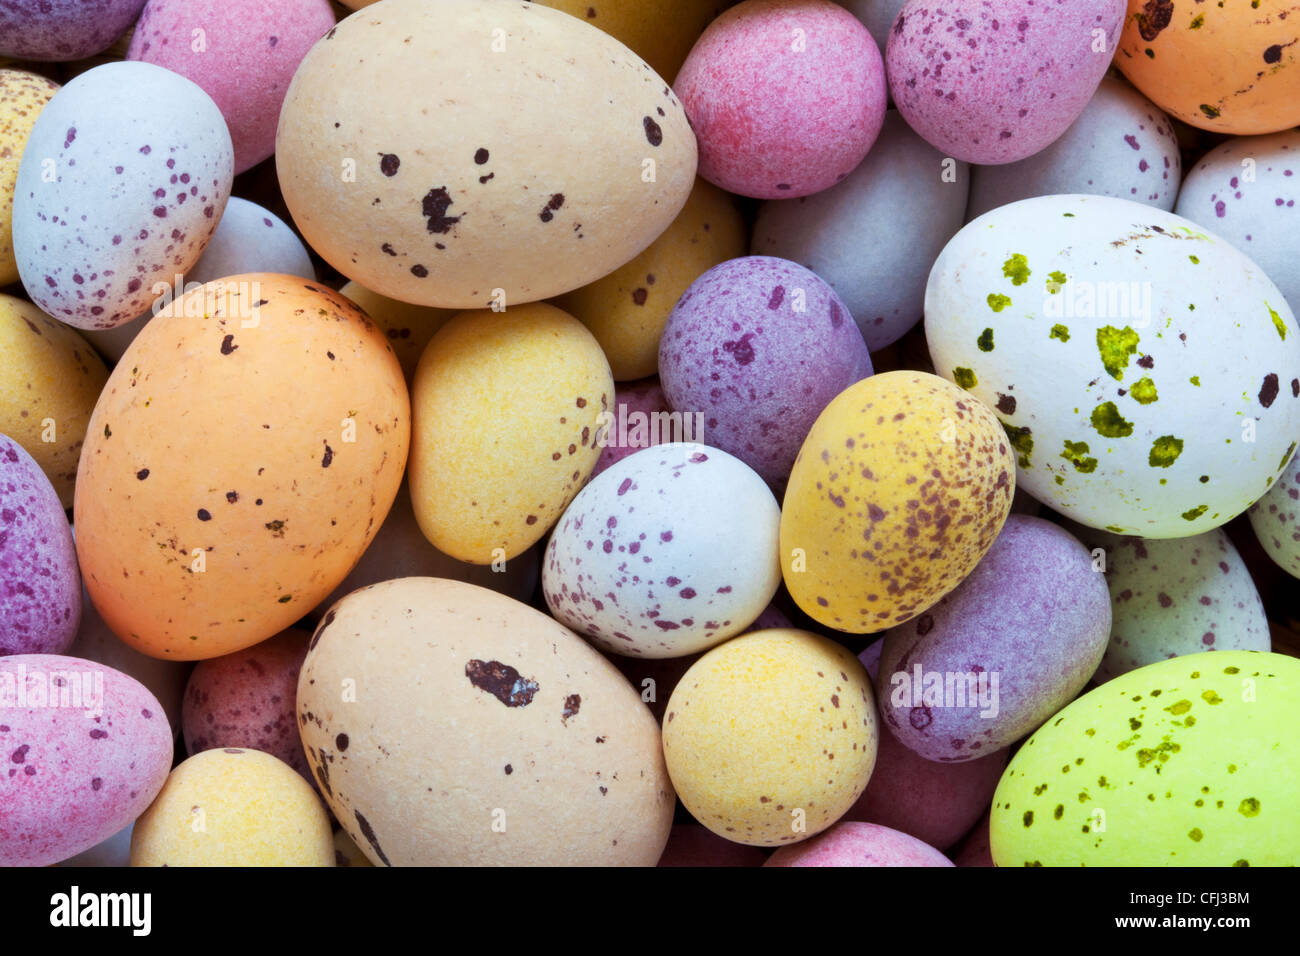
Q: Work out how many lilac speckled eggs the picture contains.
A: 4